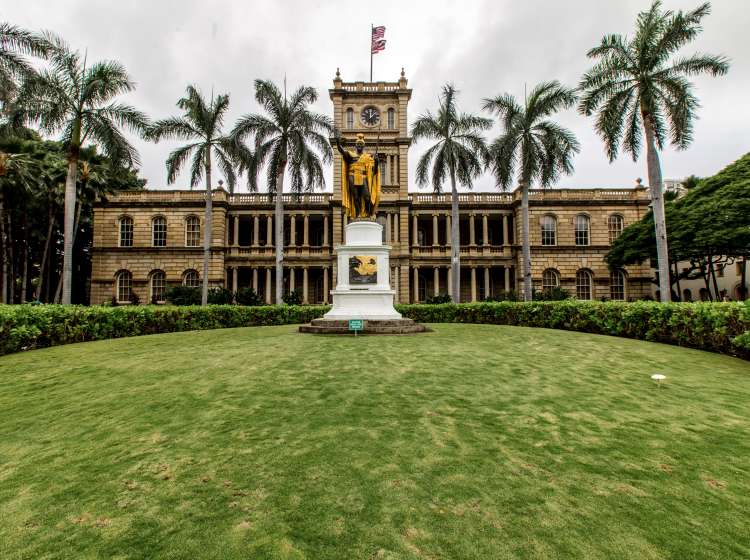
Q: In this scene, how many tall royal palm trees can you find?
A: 6